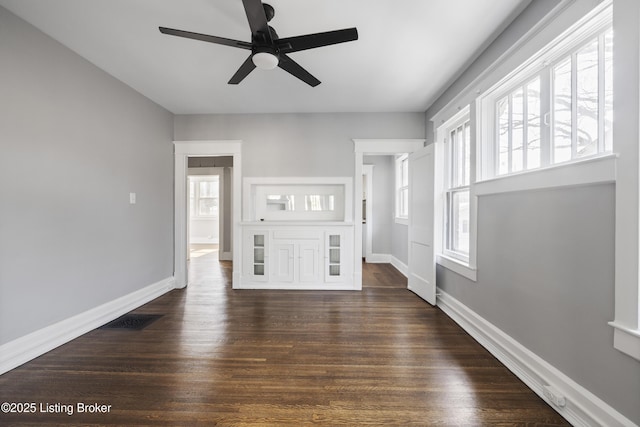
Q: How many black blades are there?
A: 5